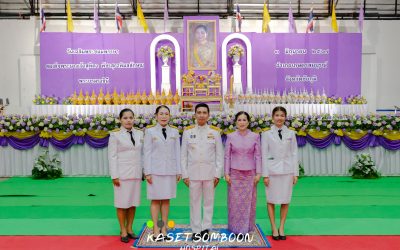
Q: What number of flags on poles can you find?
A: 12